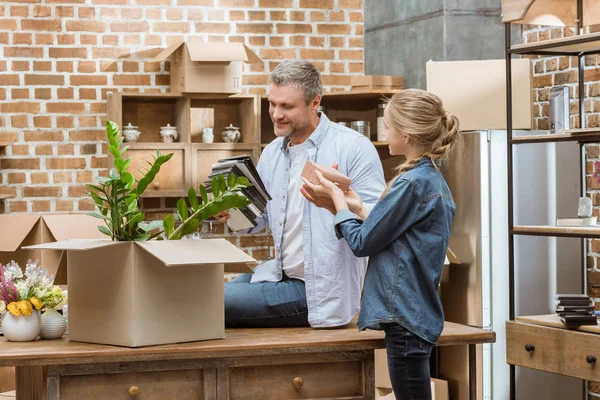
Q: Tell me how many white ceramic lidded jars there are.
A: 3